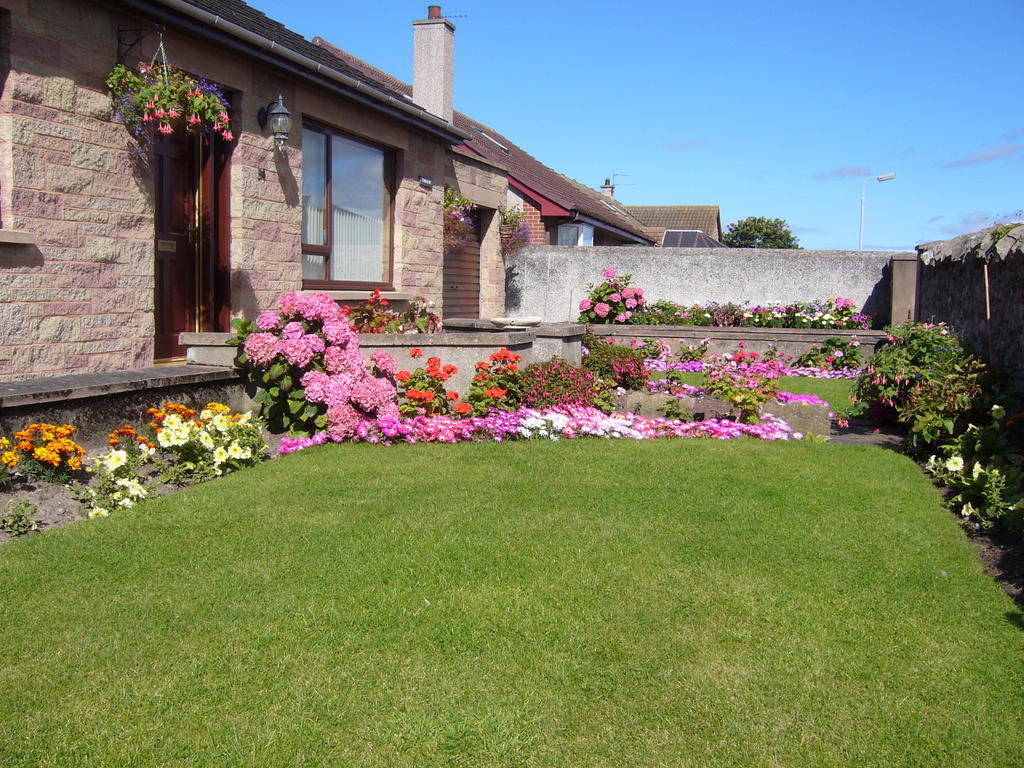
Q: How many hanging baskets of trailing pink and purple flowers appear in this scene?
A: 3